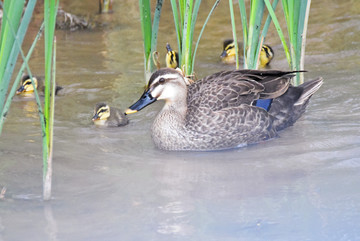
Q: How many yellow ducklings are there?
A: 5